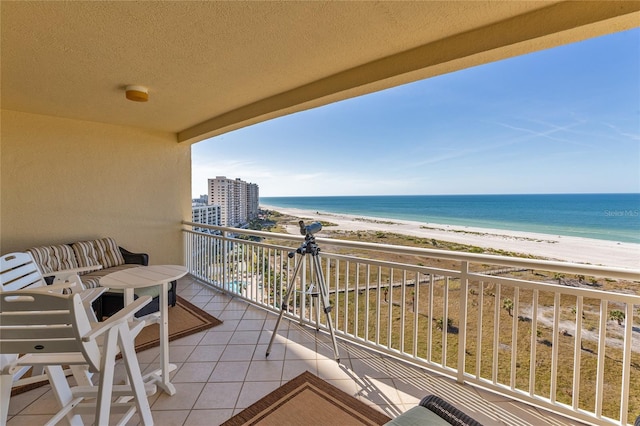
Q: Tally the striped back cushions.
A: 2